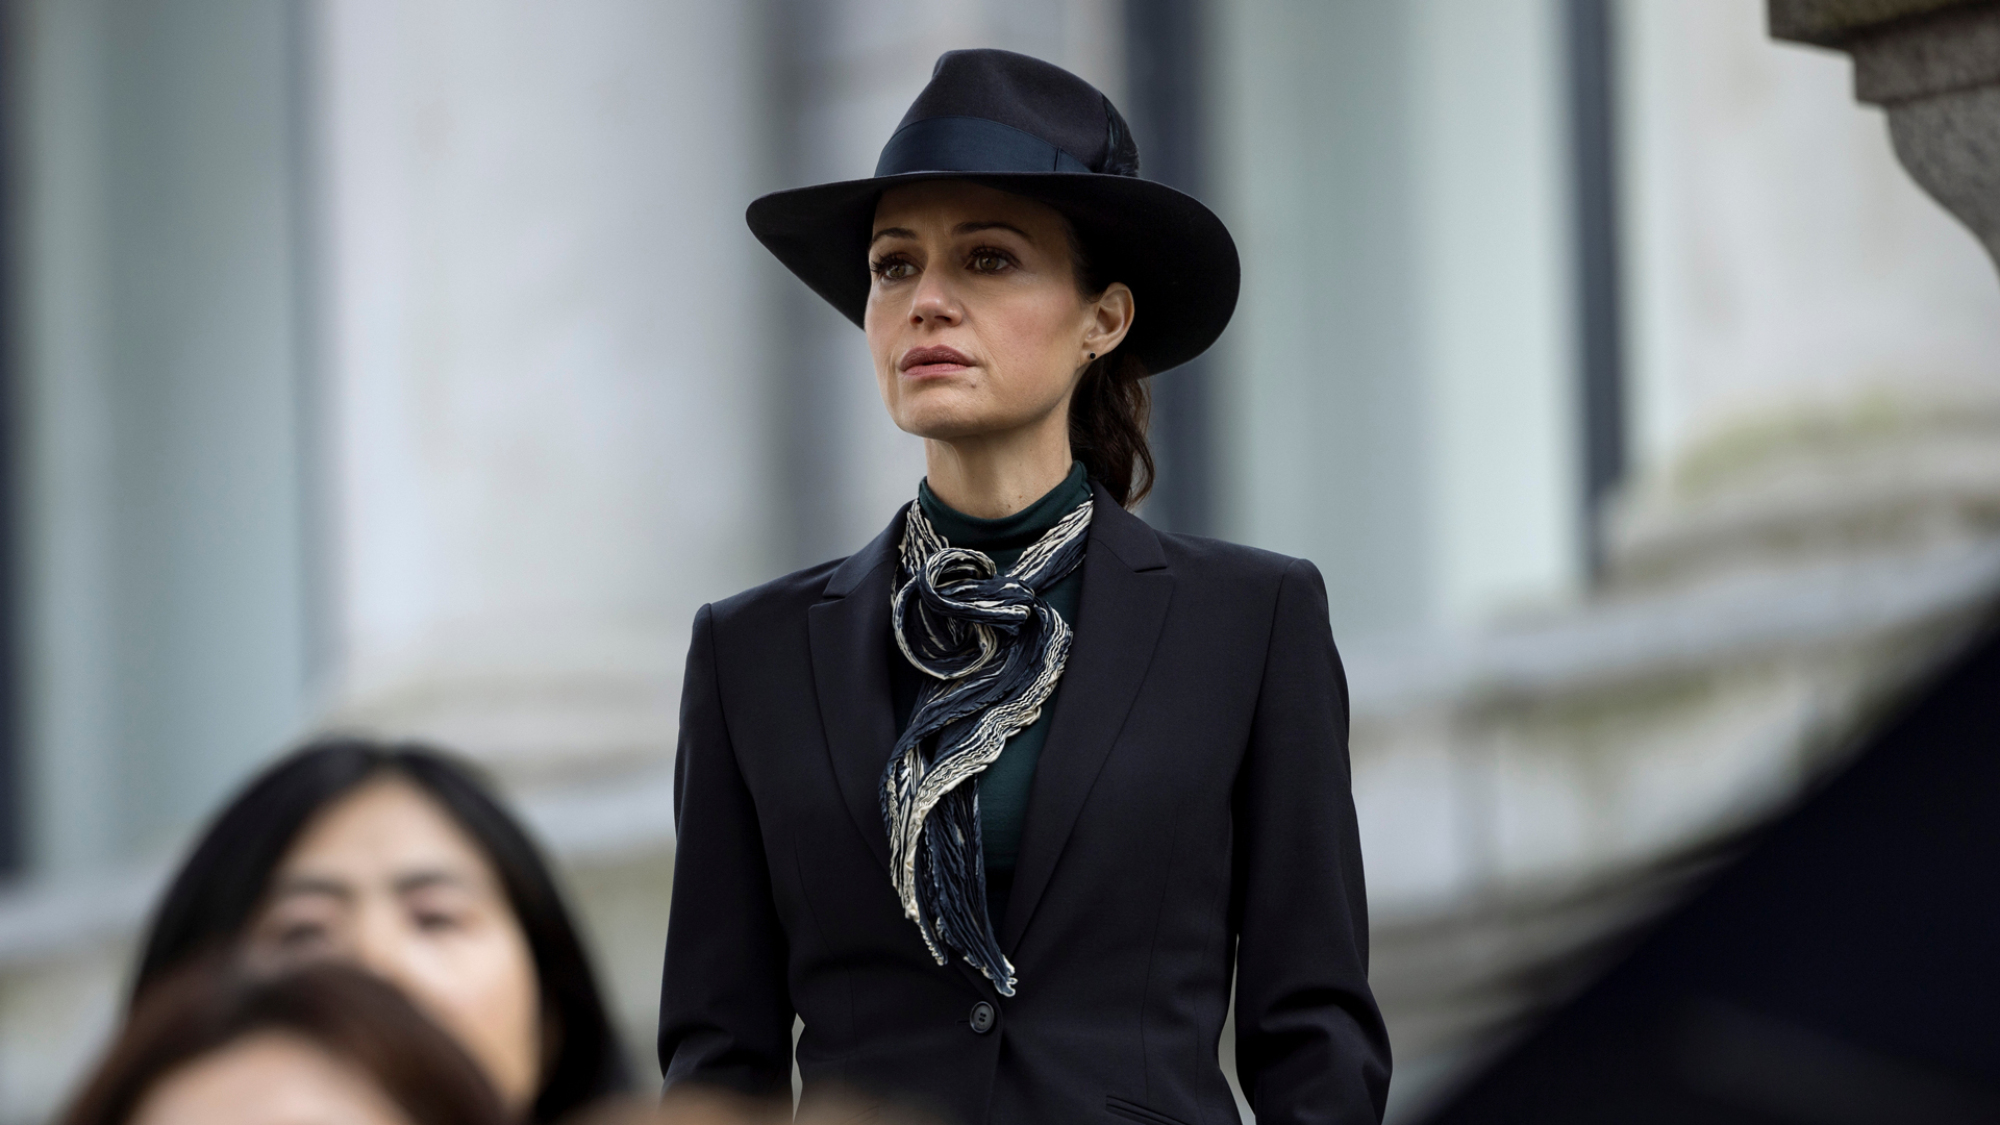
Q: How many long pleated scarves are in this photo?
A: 1